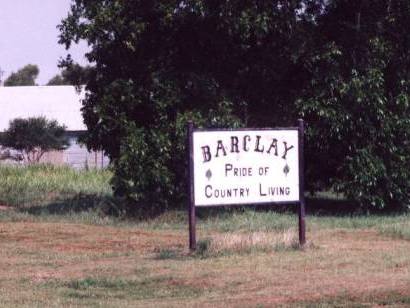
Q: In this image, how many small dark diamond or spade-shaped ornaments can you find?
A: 2